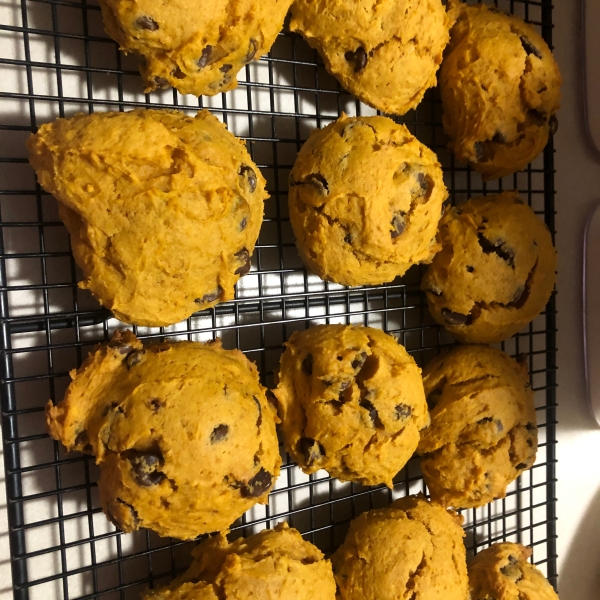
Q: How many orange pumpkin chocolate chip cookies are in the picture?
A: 12